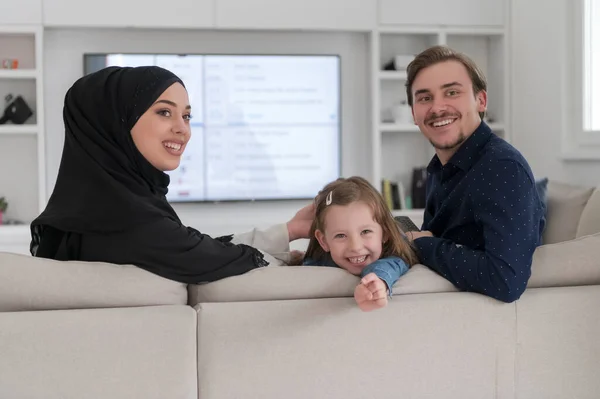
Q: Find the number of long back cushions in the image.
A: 3